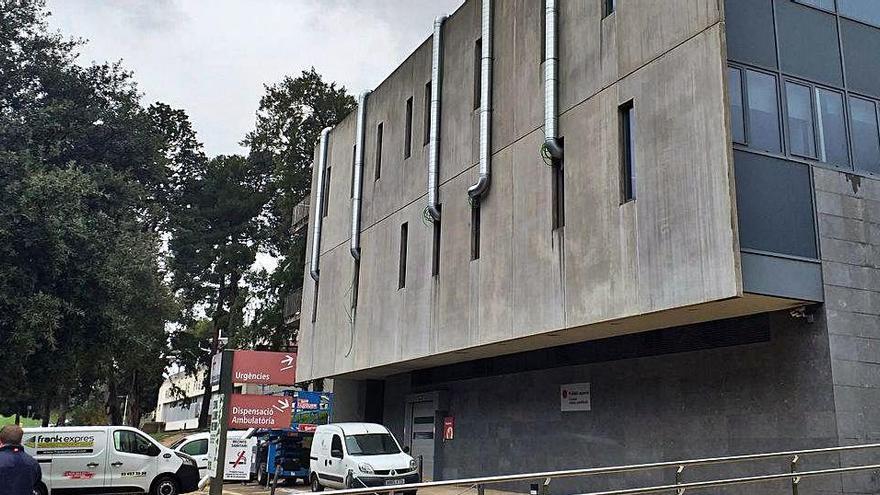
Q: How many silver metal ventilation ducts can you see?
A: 5